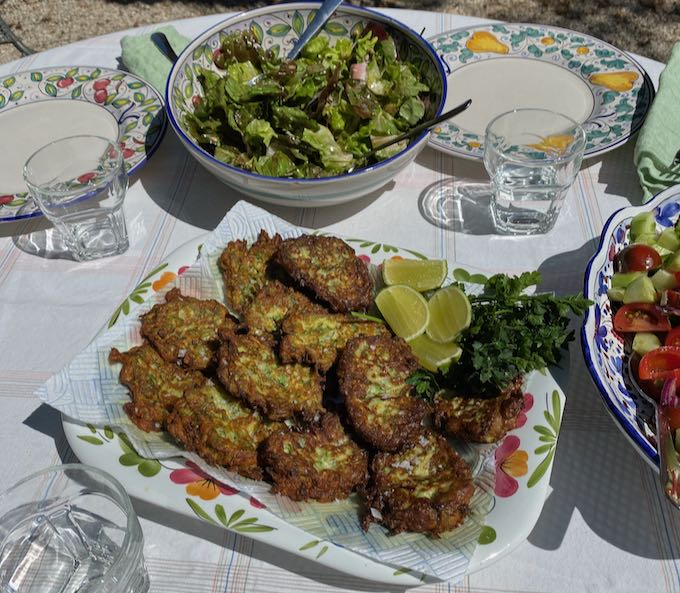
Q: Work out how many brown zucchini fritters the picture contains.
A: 12